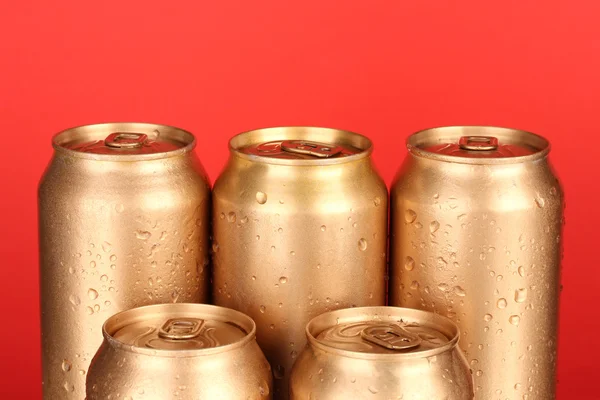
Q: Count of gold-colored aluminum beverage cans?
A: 5